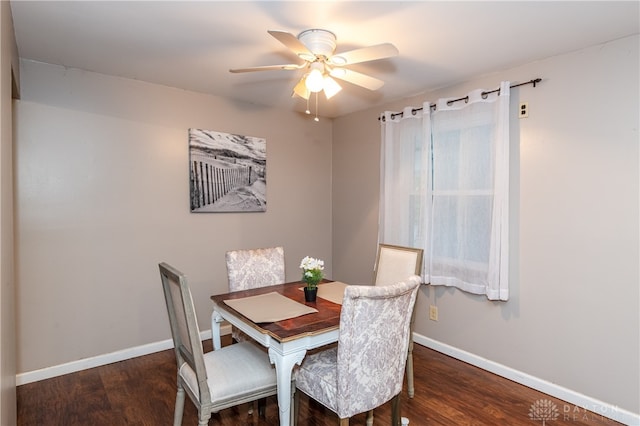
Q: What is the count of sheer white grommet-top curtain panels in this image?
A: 2